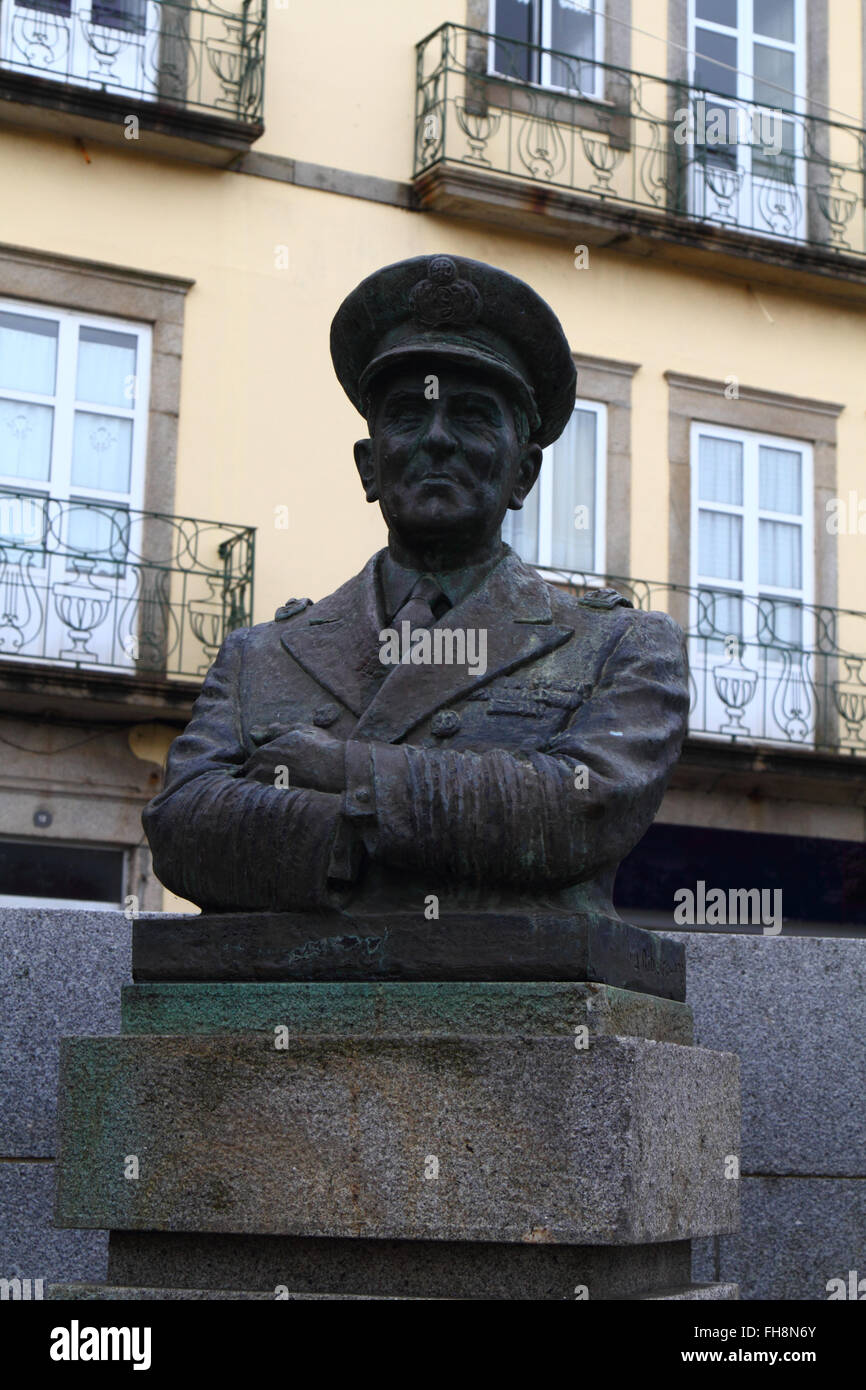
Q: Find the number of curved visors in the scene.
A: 1